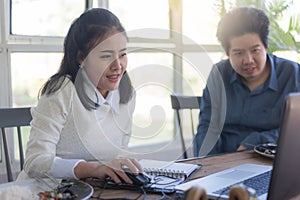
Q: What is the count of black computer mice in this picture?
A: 1